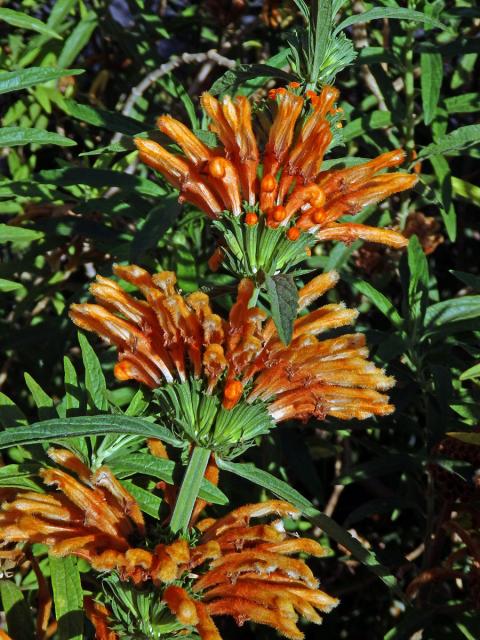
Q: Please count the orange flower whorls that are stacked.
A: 3